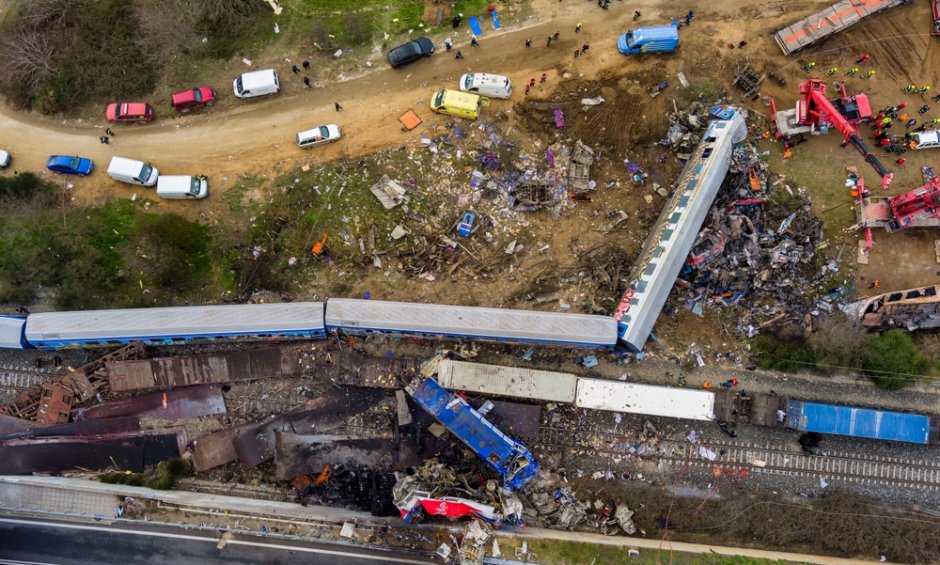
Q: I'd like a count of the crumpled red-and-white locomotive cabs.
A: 1